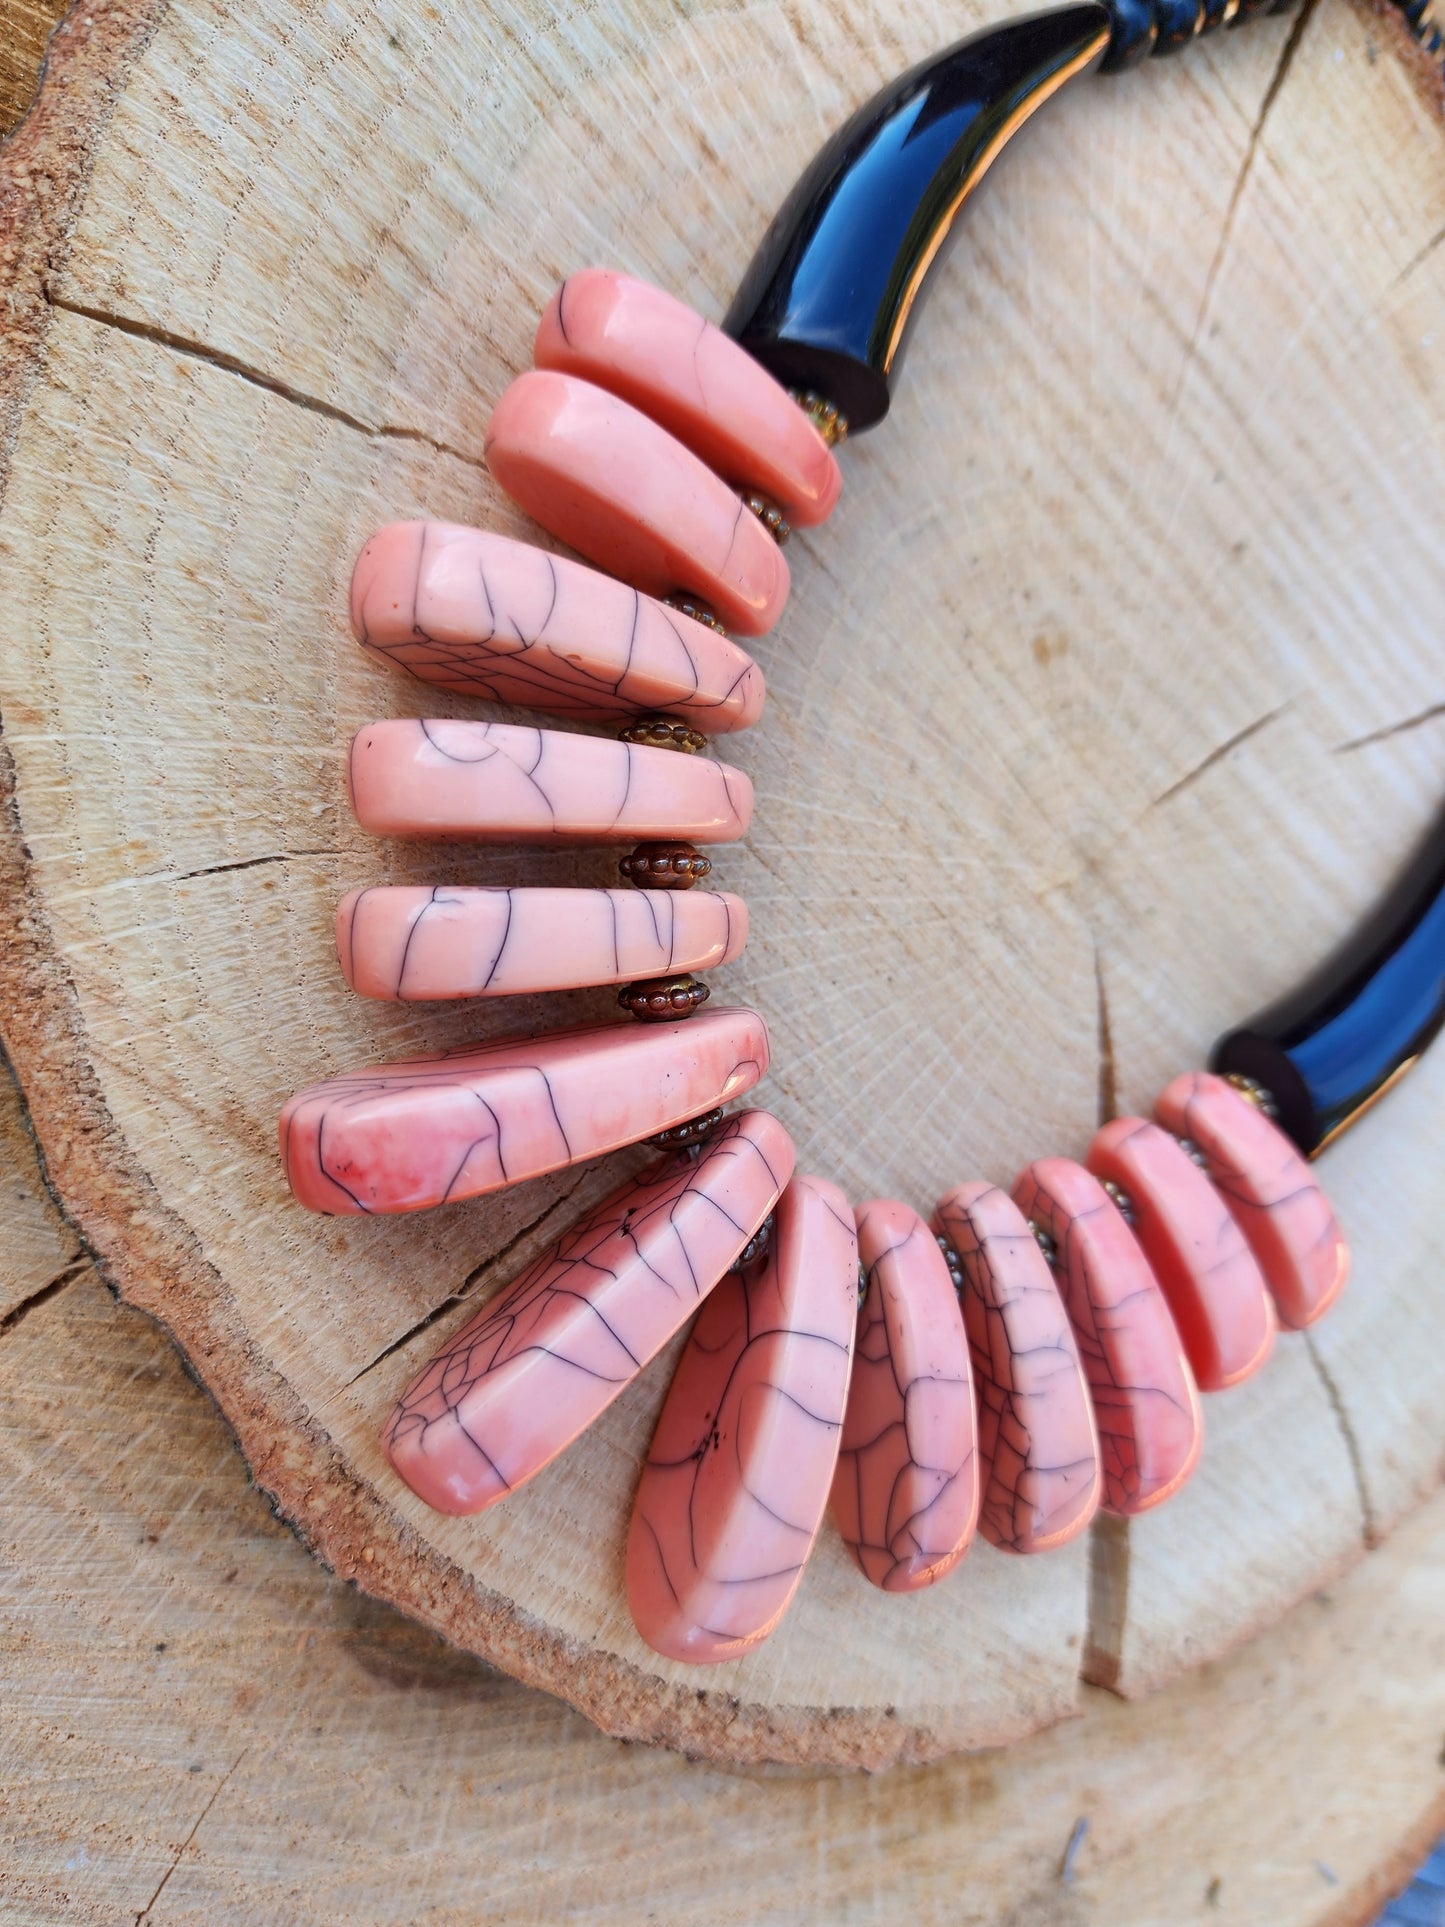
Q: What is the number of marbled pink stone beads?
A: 13